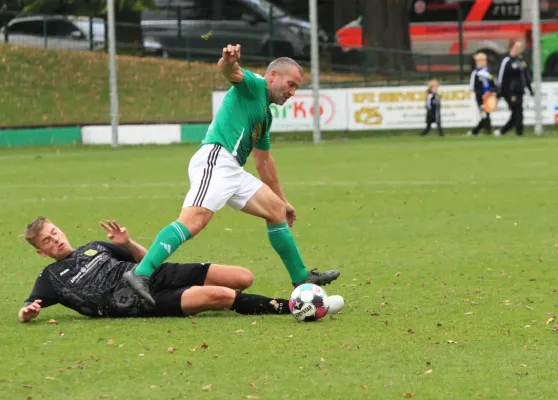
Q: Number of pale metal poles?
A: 3